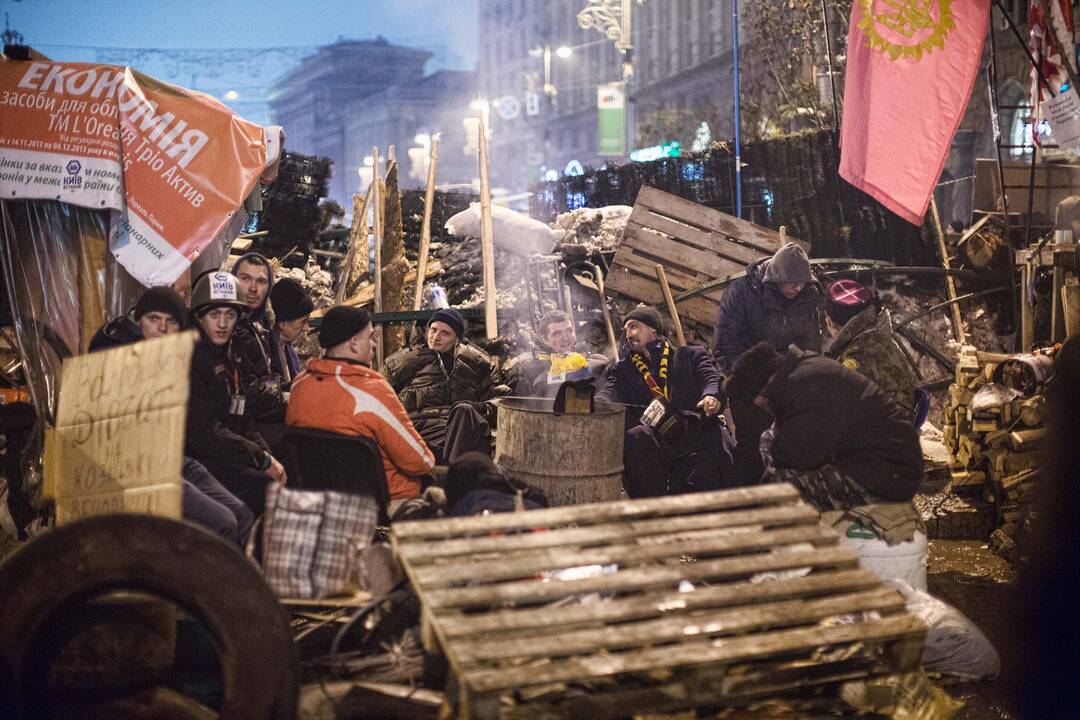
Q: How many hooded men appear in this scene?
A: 2